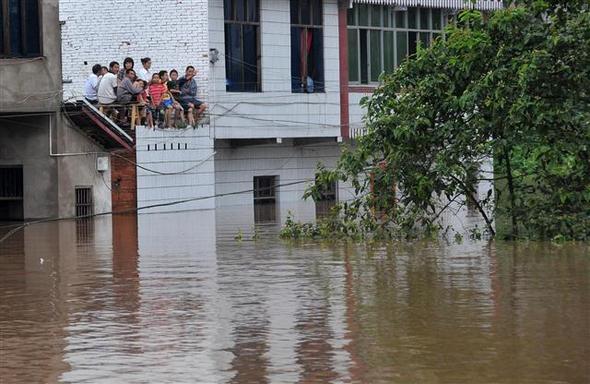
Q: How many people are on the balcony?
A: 11